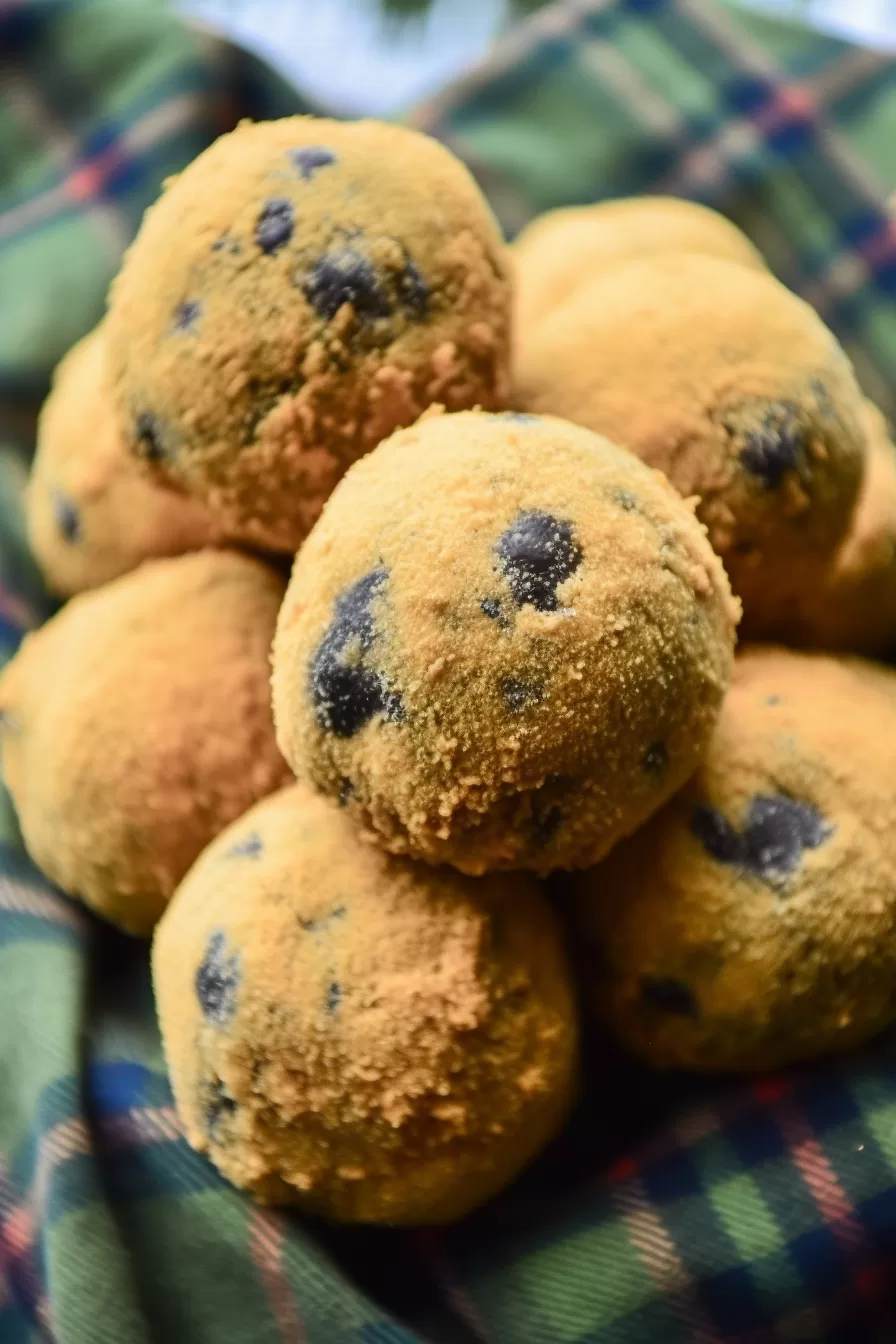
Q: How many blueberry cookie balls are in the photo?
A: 9